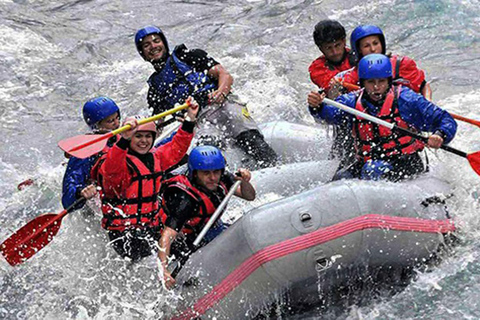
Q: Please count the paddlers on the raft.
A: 7